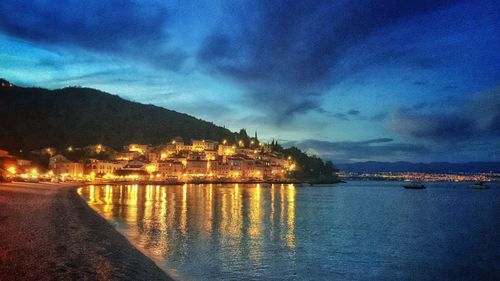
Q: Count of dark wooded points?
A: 1